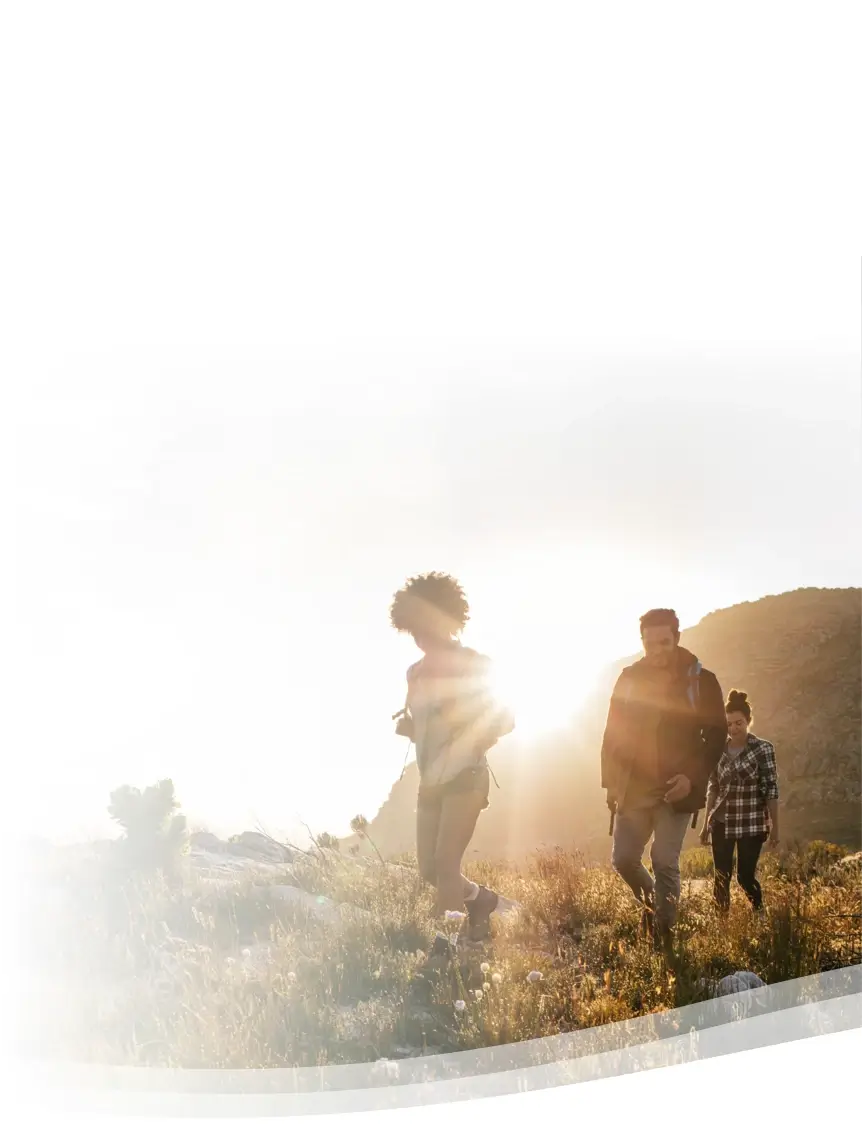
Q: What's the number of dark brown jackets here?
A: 1